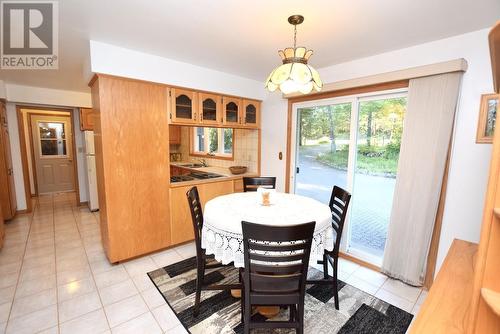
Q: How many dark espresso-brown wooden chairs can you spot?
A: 4